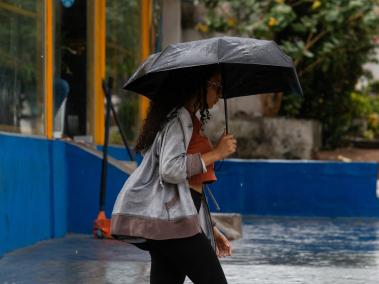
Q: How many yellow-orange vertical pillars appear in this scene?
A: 3